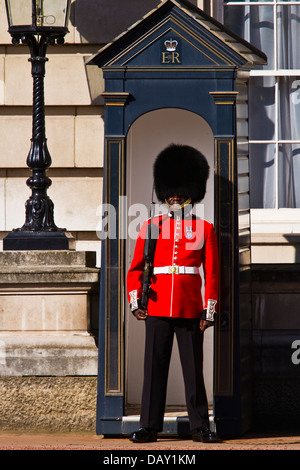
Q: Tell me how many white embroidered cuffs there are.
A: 2